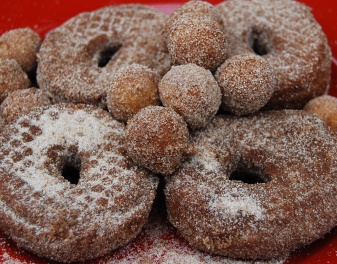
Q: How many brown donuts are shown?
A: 4